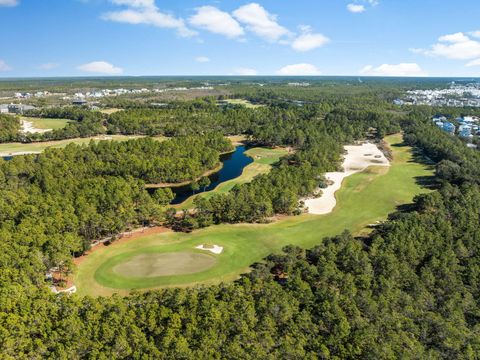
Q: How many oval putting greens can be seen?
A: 1